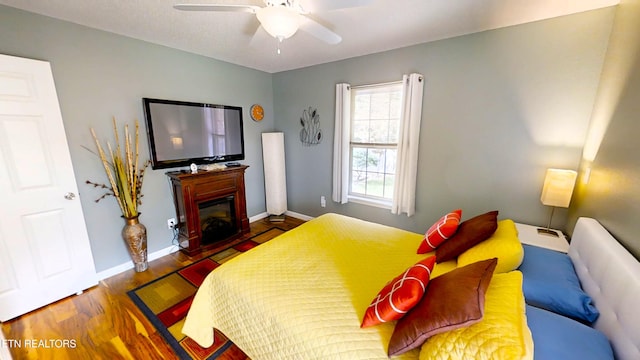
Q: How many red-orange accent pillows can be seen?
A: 2